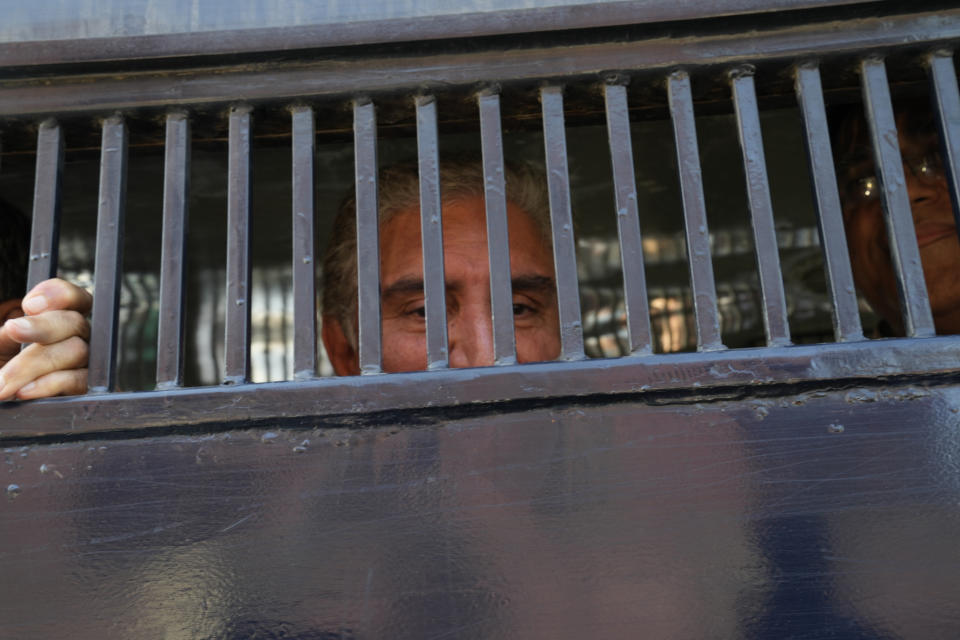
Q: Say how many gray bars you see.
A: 15